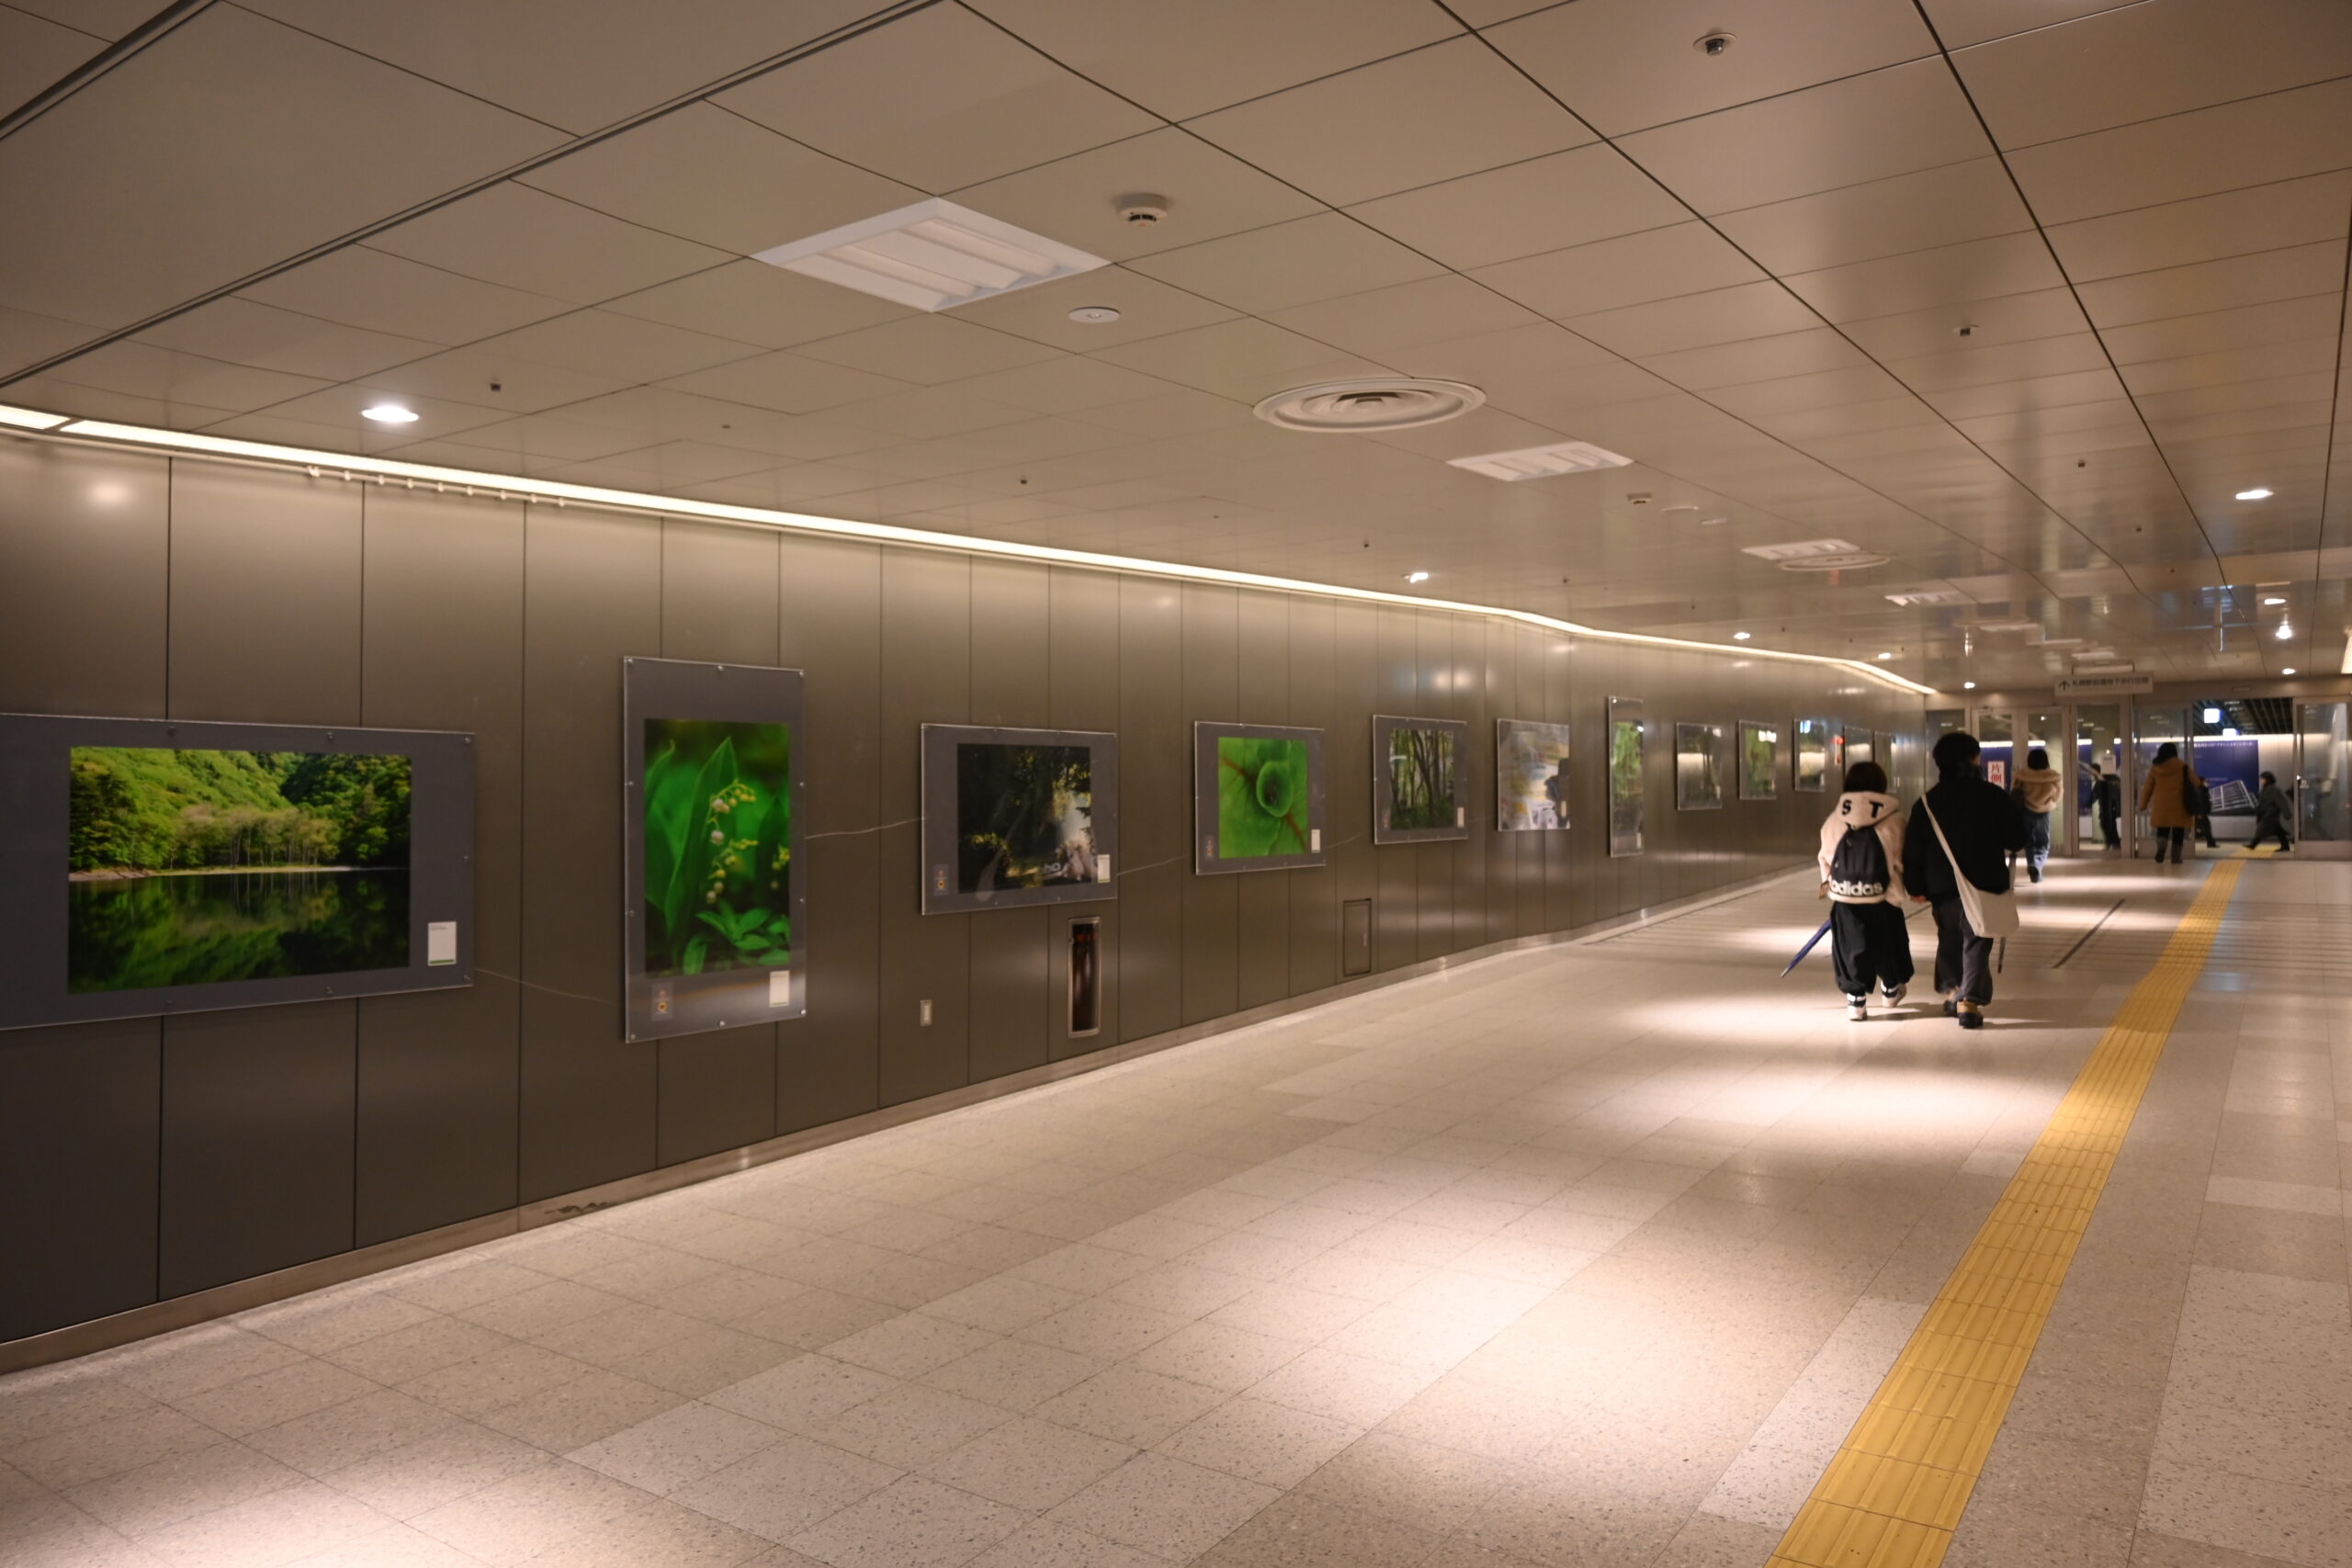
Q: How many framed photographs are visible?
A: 12